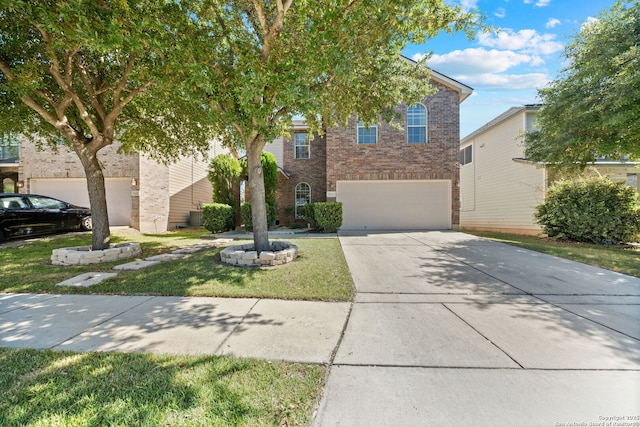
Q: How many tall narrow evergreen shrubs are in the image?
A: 2